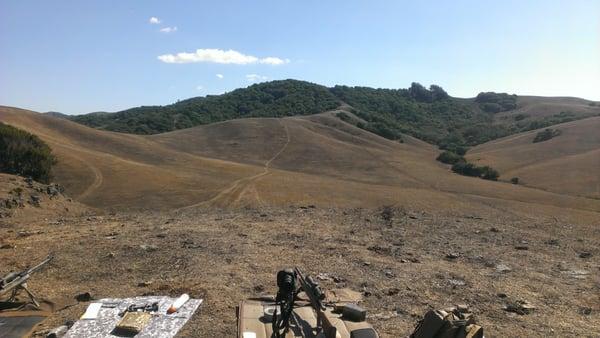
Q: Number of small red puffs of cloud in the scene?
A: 0